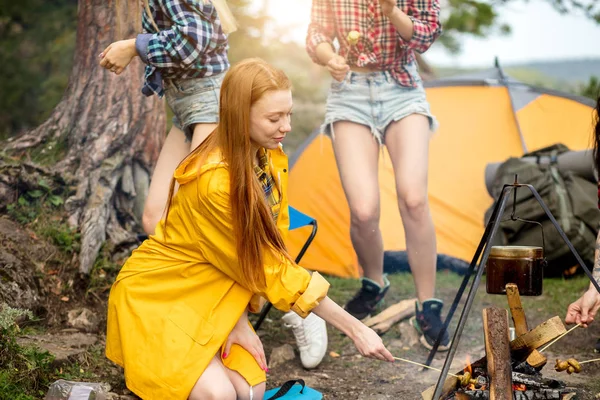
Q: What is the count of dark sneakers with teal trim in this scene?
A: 2